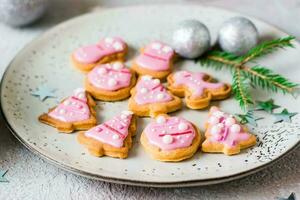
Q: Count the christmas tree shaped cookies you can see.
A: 4